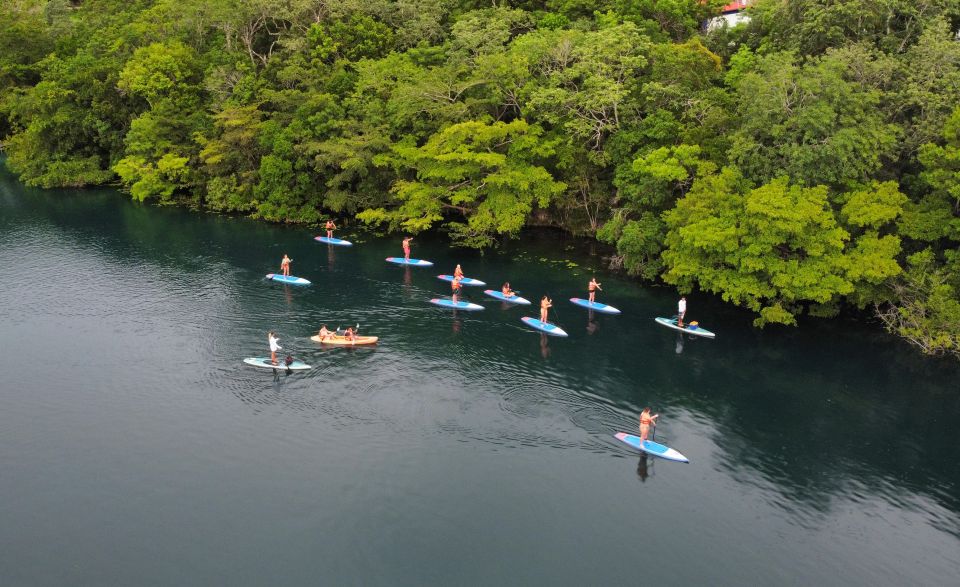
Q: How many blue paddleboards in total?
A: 9